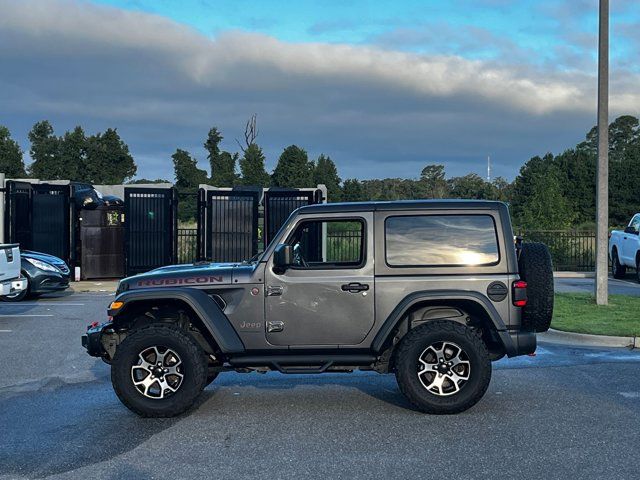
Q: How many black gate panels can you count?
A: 5